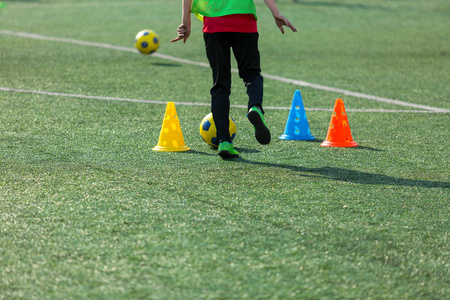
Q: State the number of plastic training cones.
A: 3